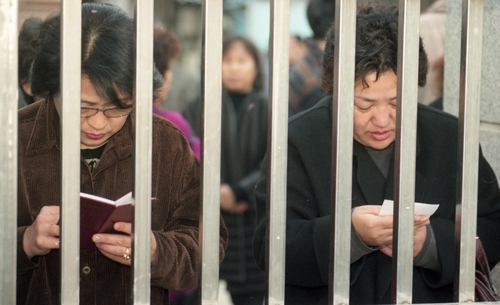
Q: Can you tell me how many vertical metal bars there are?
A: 8